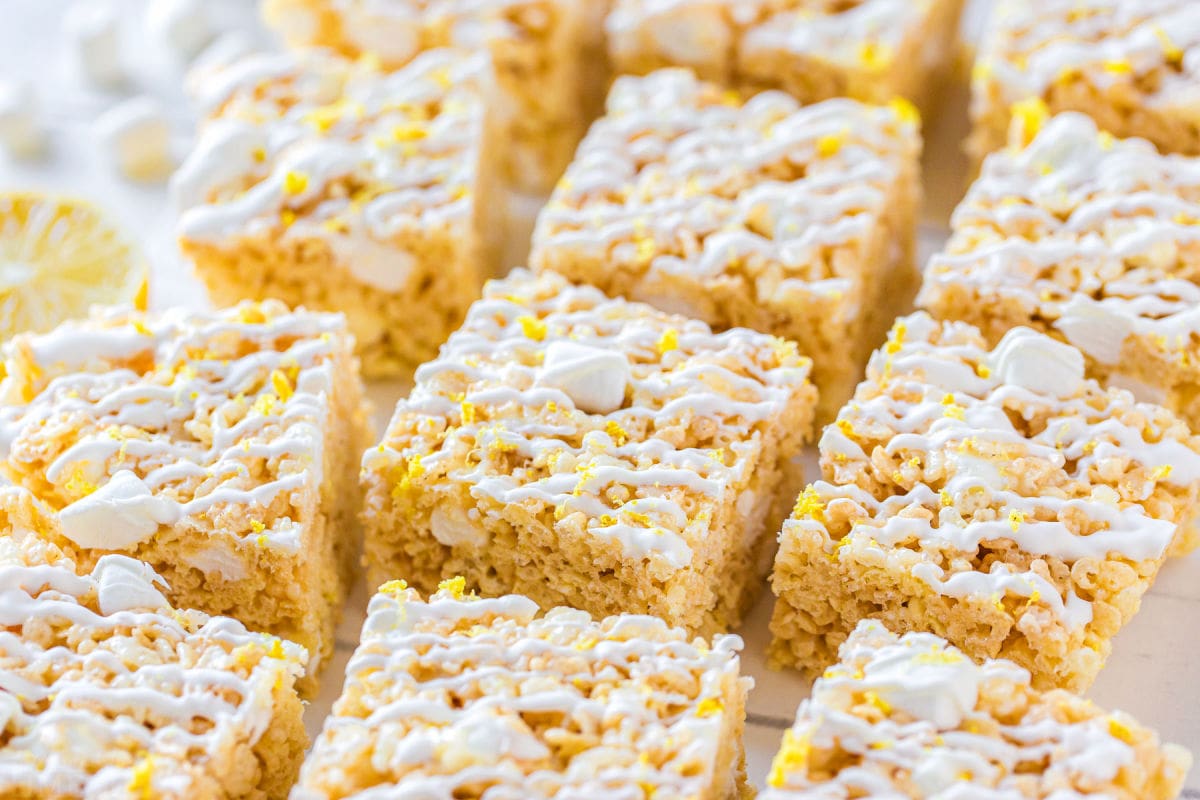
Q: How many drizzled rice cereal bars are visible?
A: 12